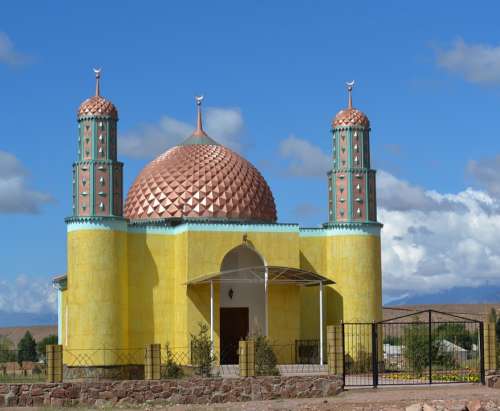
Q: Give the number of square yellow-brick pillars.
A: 5